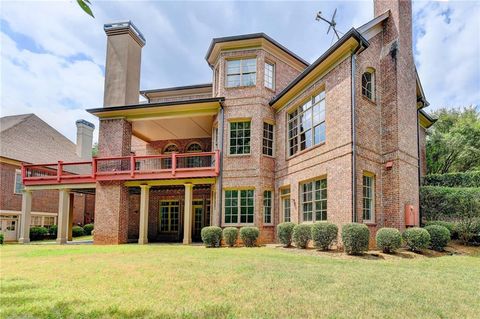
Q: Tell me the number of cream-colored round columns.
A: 4